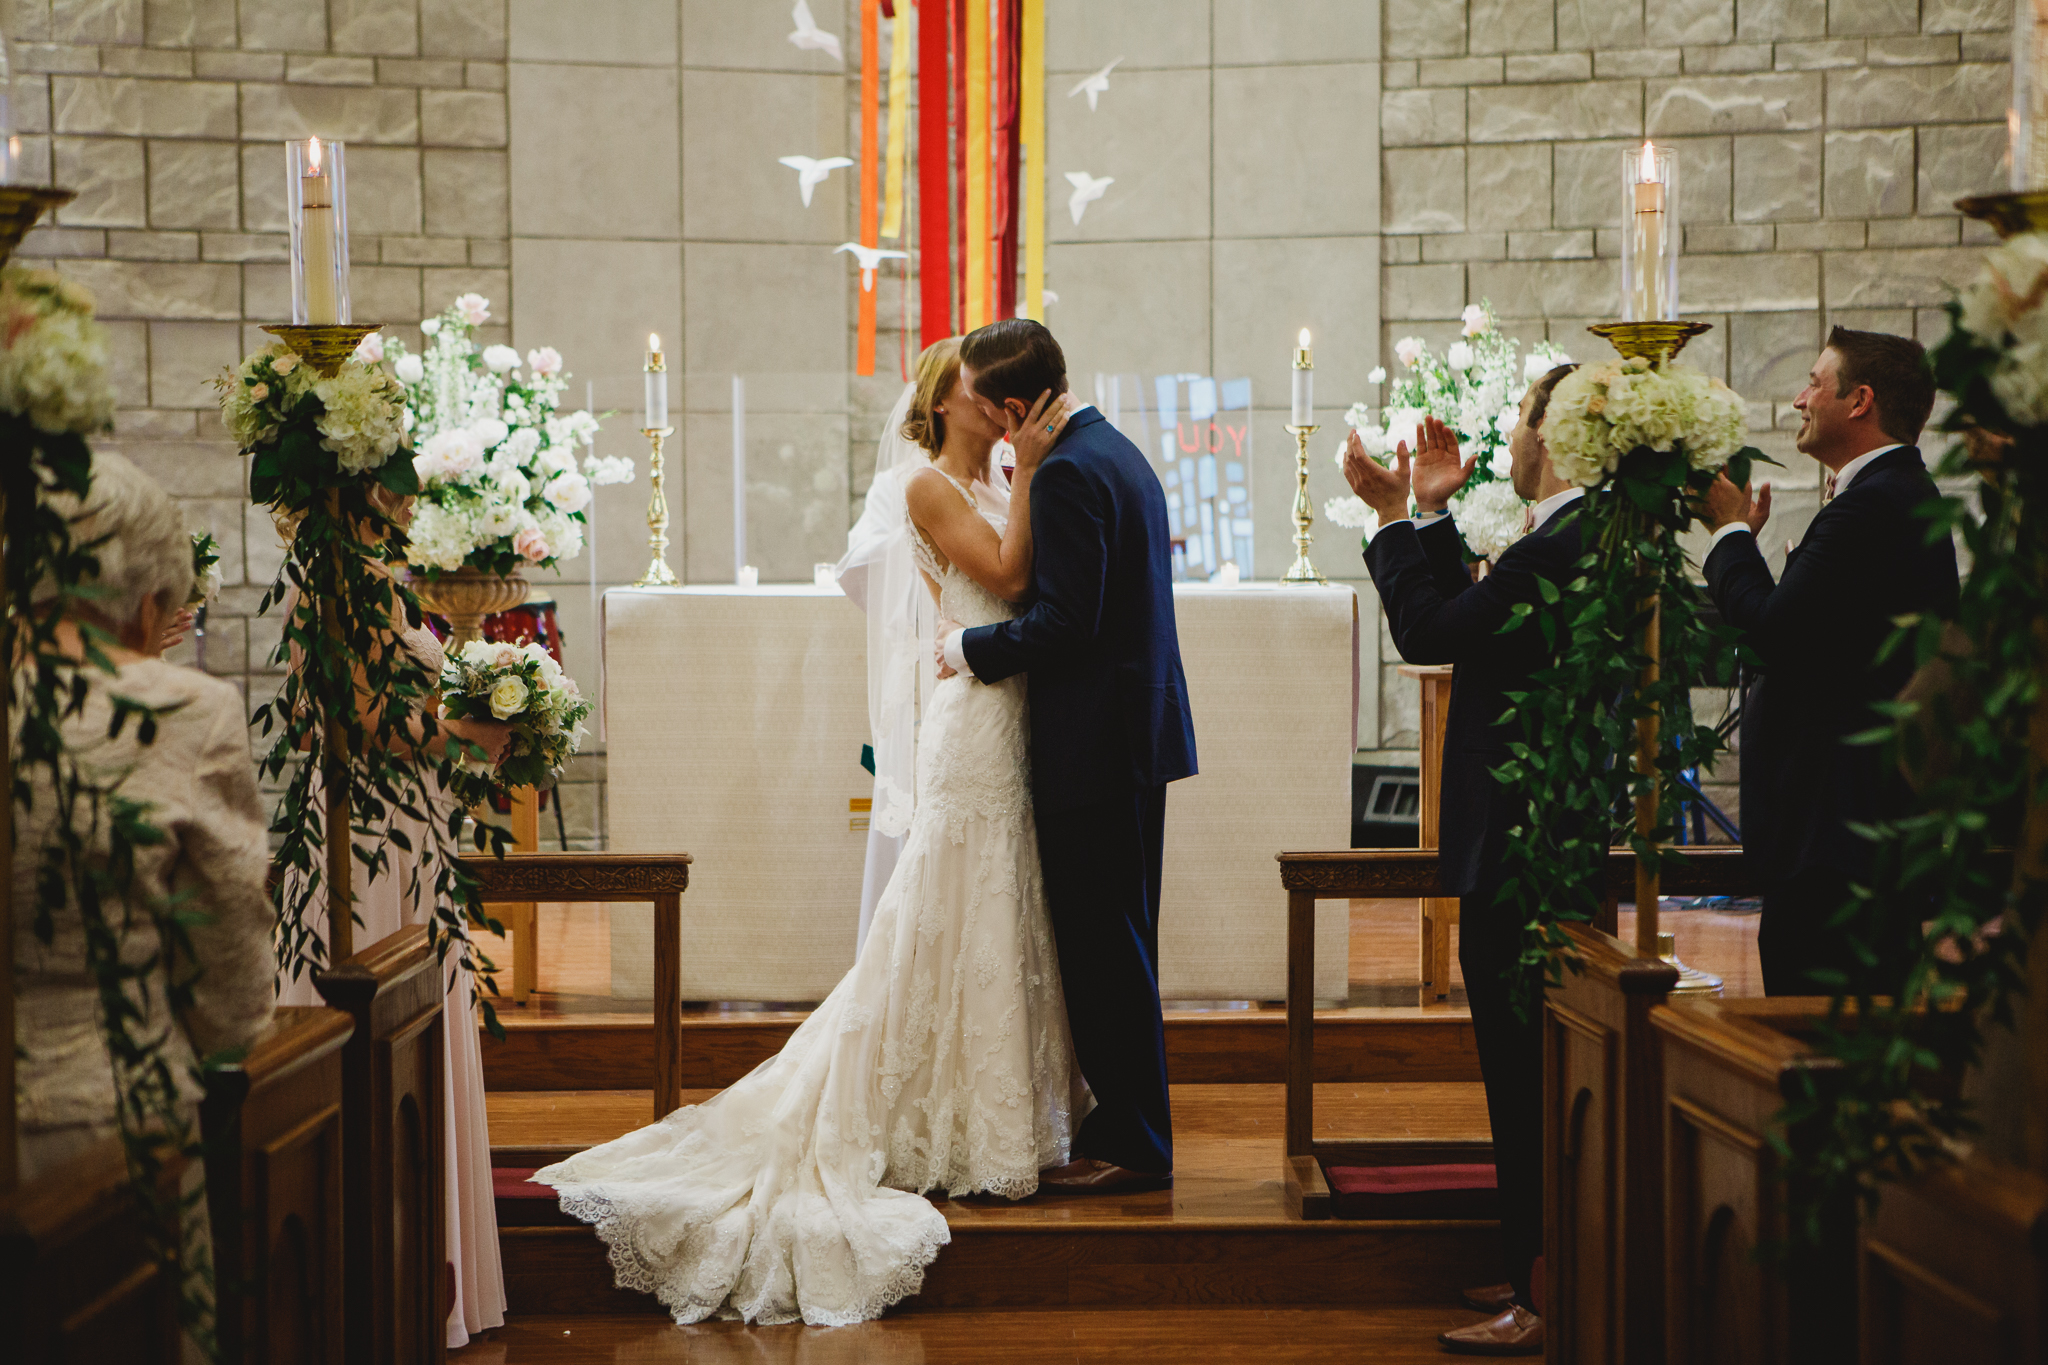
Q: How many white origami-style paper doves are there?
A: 6